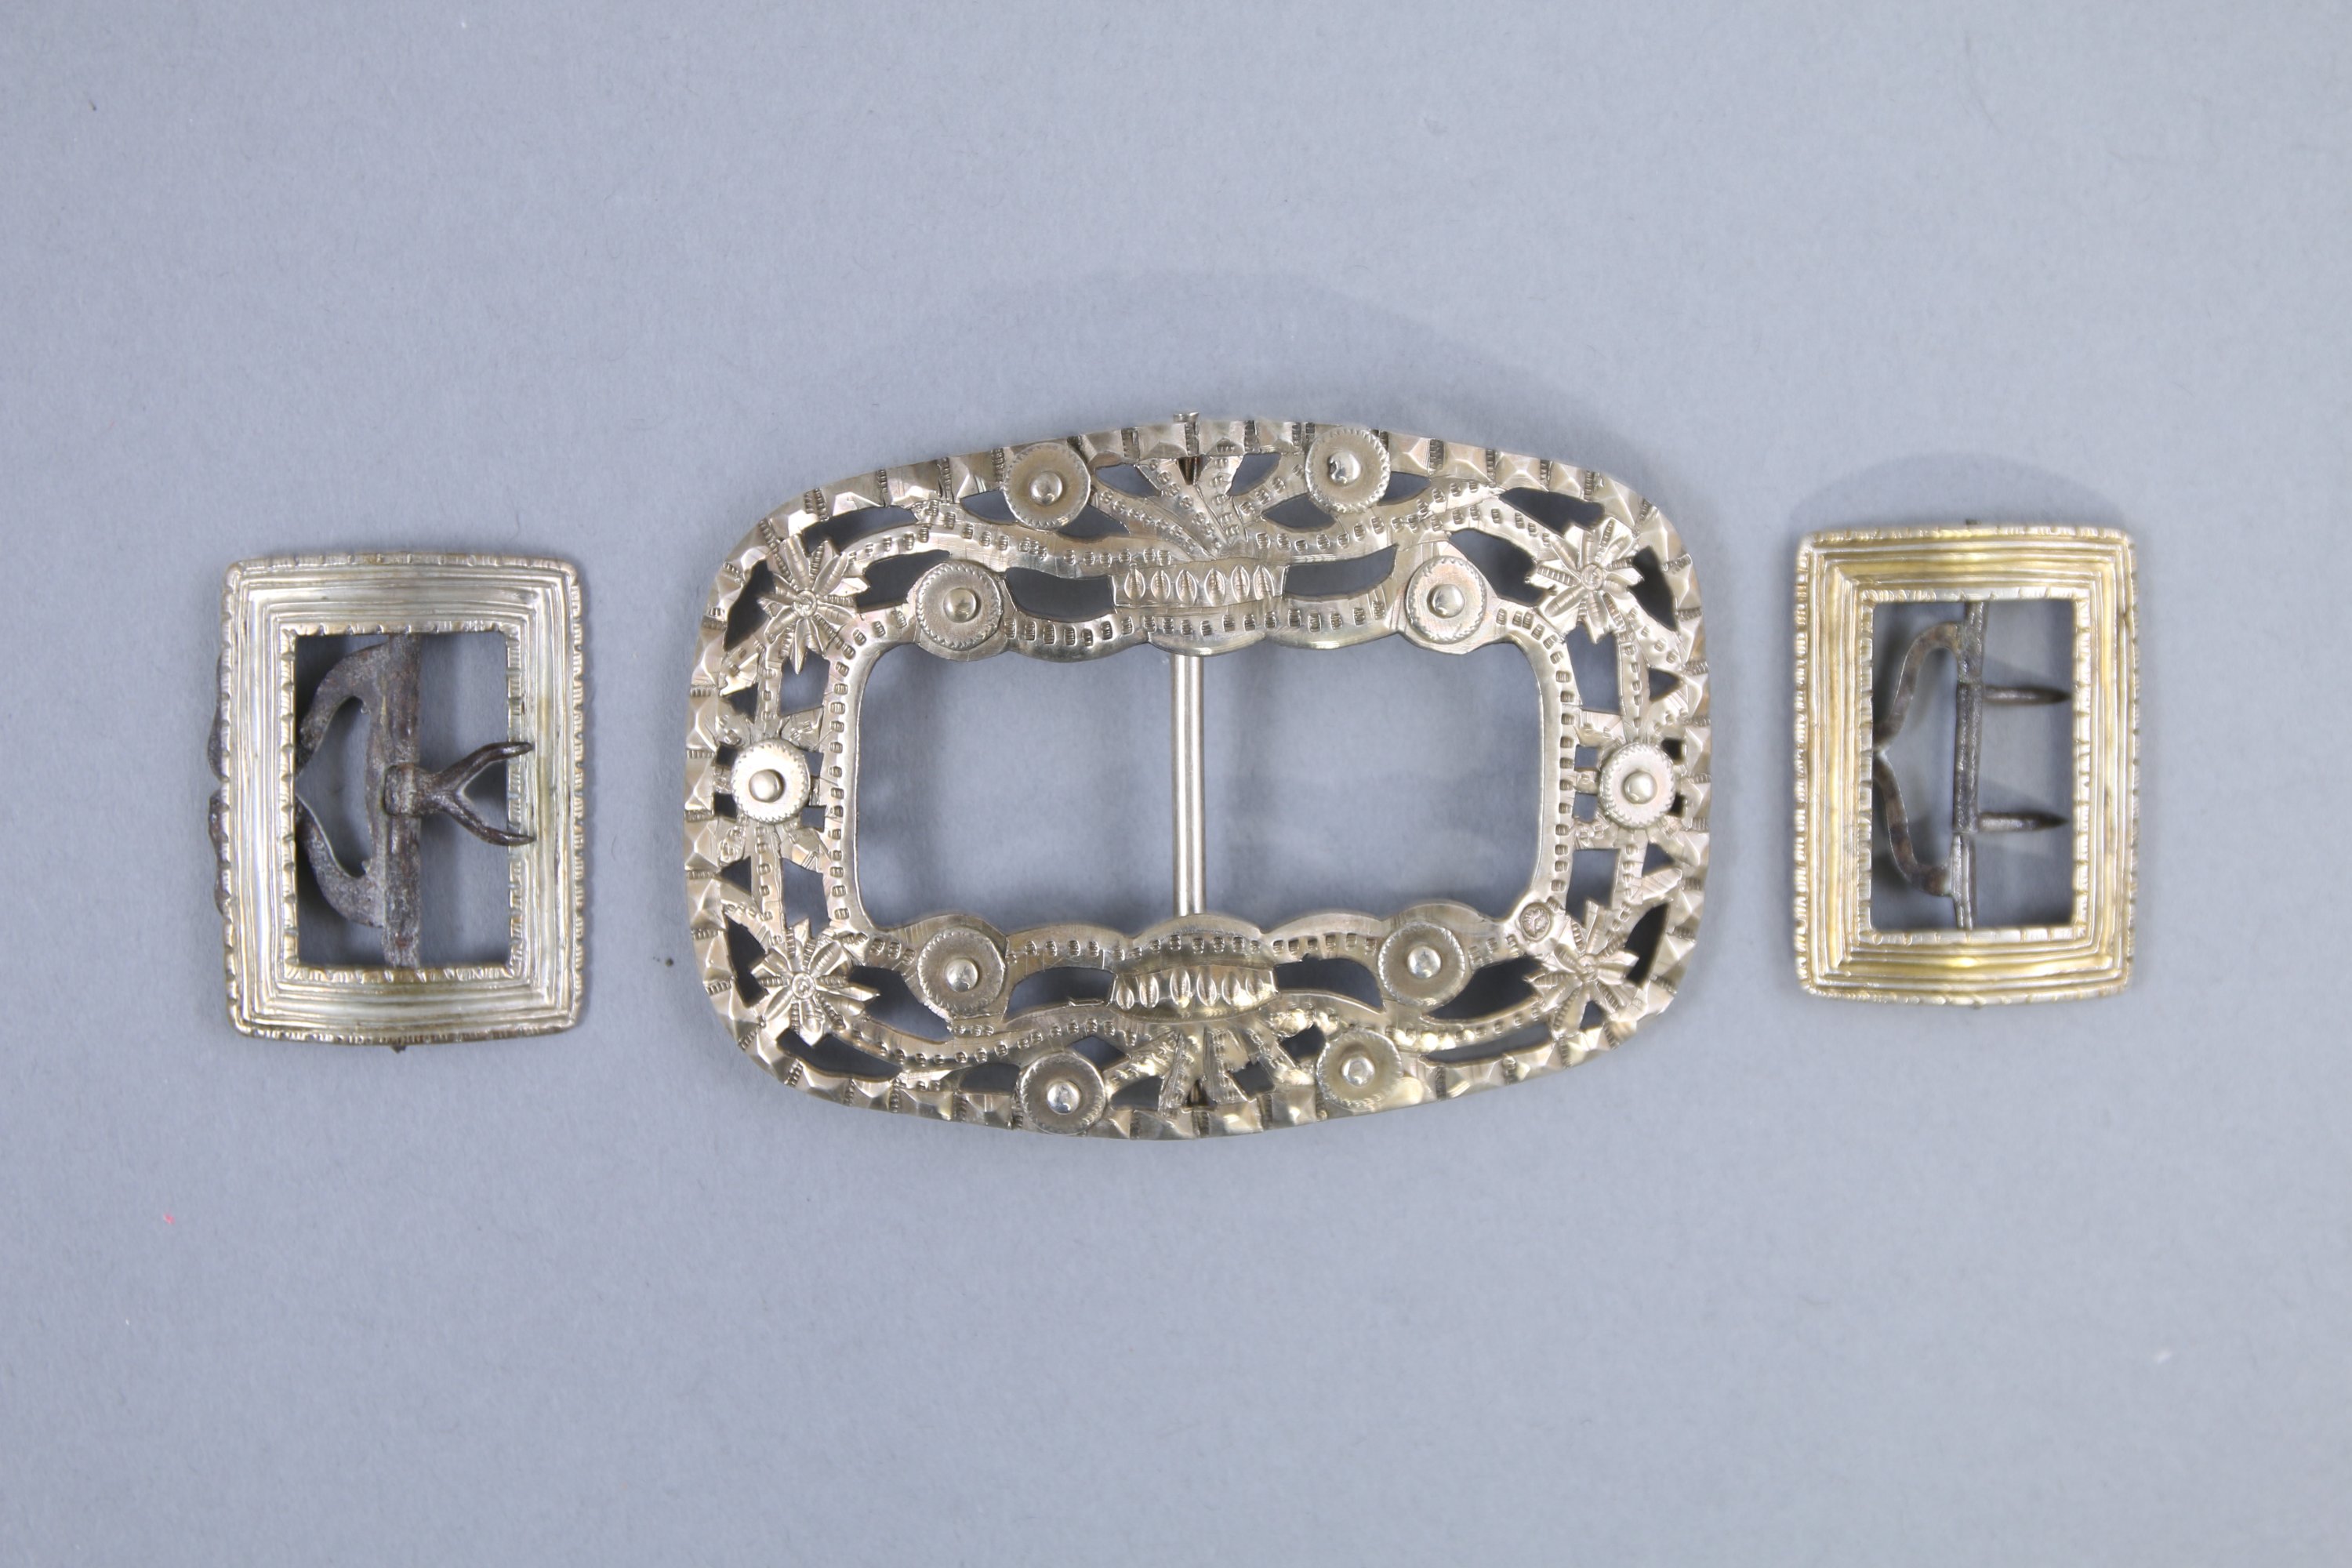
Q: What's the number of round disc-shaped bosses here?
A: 10